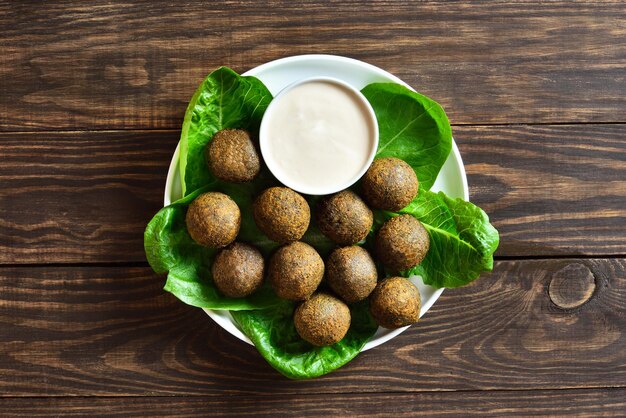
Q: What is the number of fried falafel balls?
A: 11